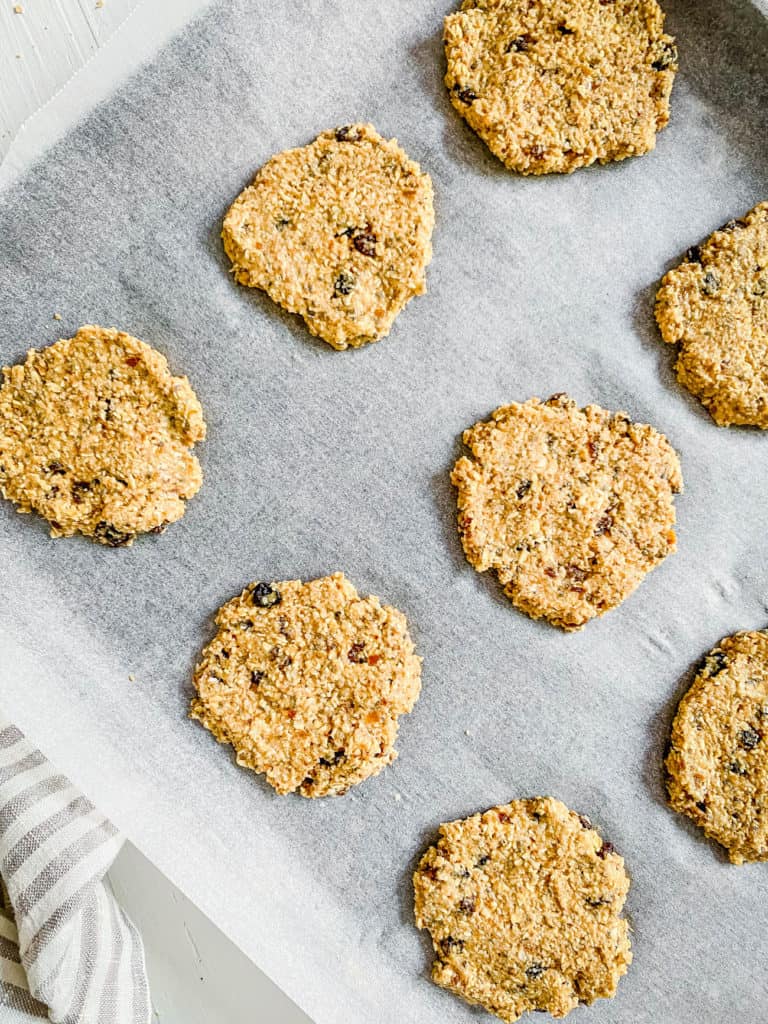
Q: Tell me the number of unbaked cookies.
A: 8